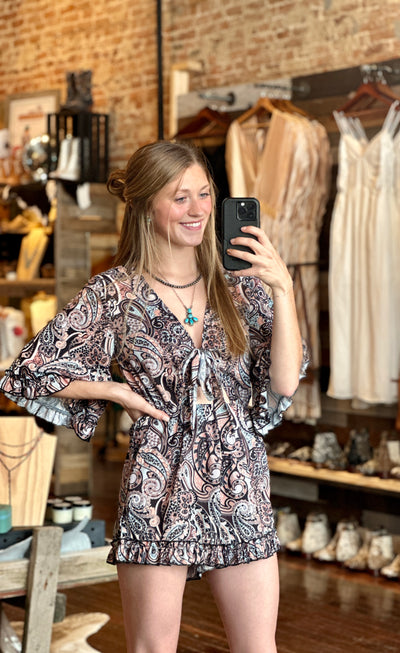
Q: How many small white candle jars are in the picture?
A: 4